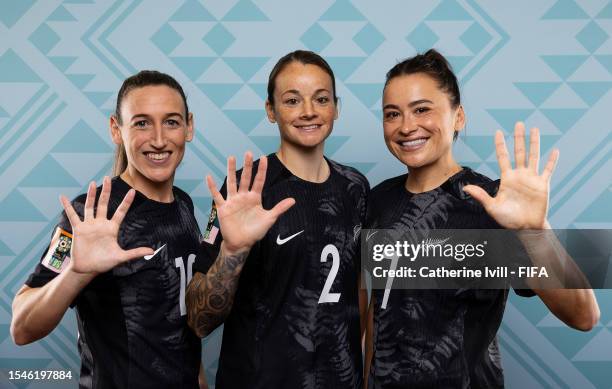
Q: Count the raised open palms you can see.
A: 3